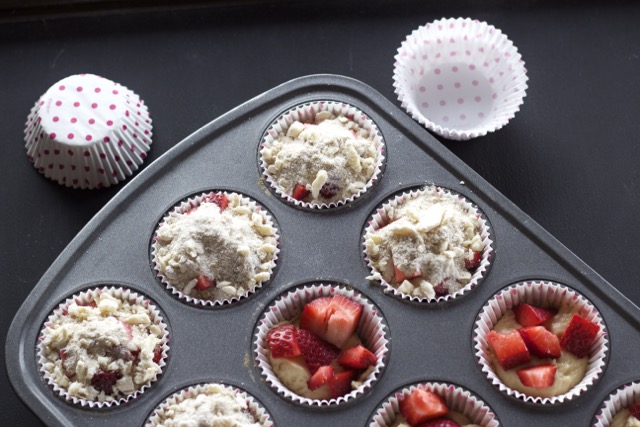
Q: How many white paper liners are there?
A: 11